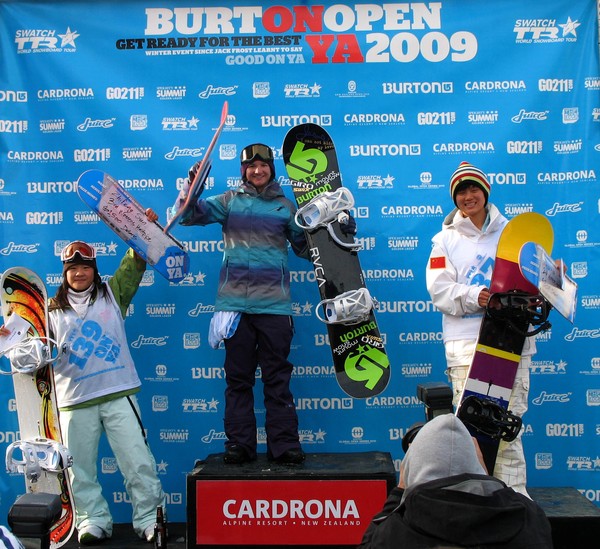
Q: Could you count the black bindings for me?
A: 2